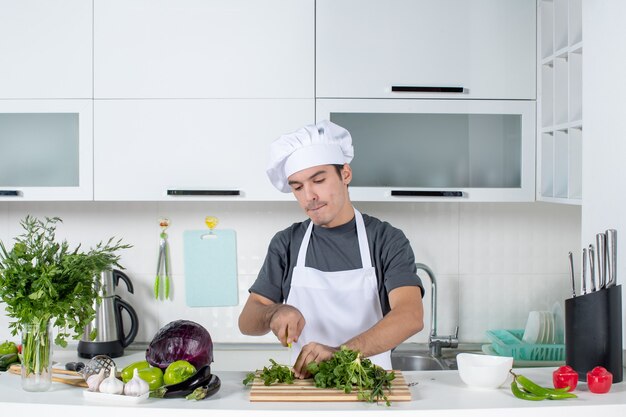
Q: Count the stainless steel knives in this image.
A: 5